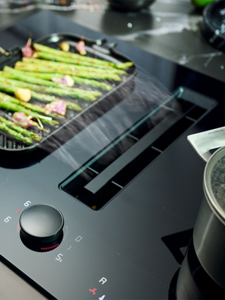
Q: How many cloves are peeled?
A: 2